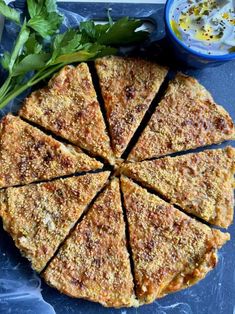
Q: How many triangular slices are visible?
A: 8